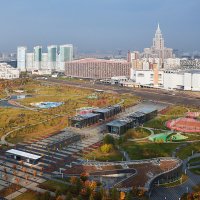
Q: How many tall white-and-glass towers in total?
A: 4